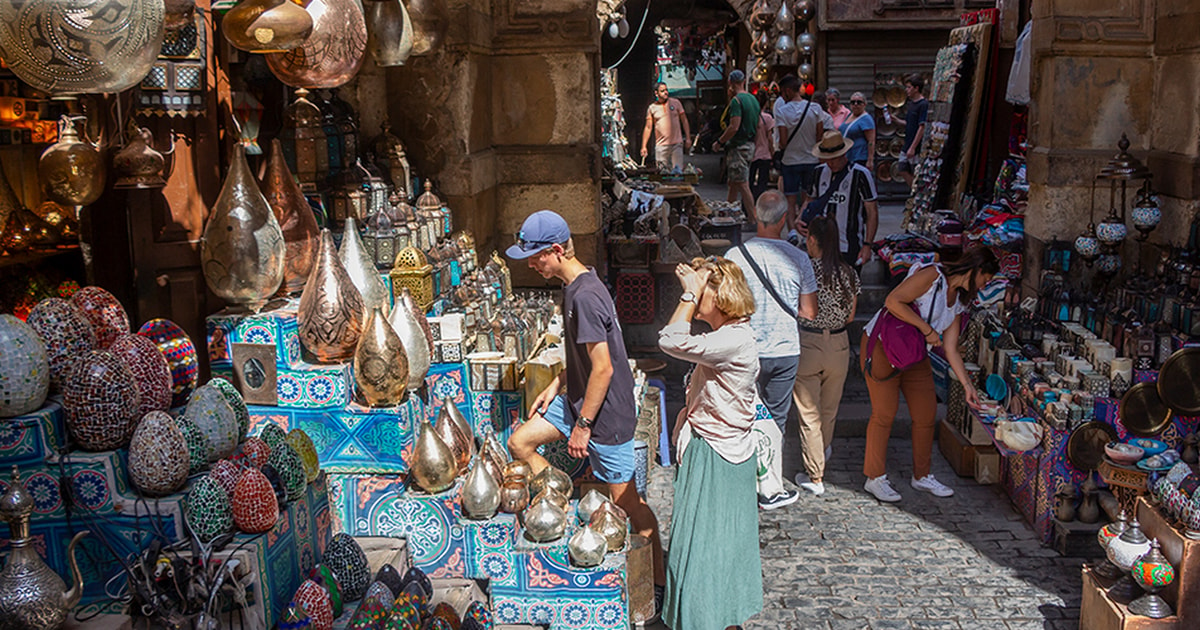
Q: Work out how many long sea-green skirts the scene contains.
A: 1